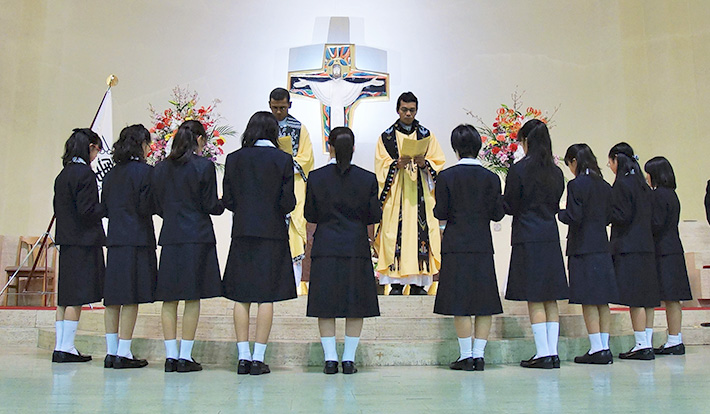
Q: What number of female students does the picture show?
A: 10